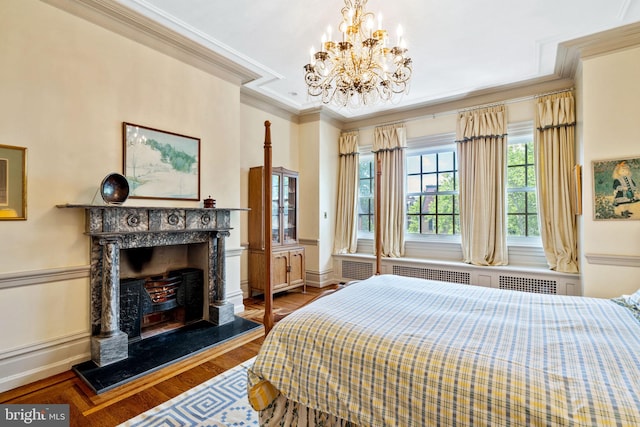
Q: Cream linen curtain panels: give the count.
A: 4